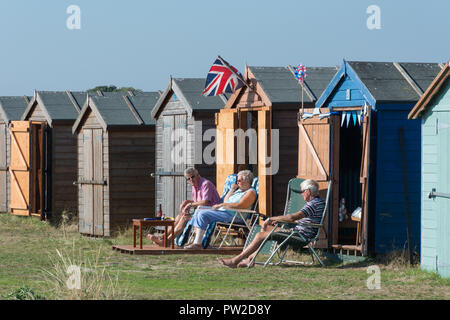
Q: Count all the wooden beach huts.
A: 7